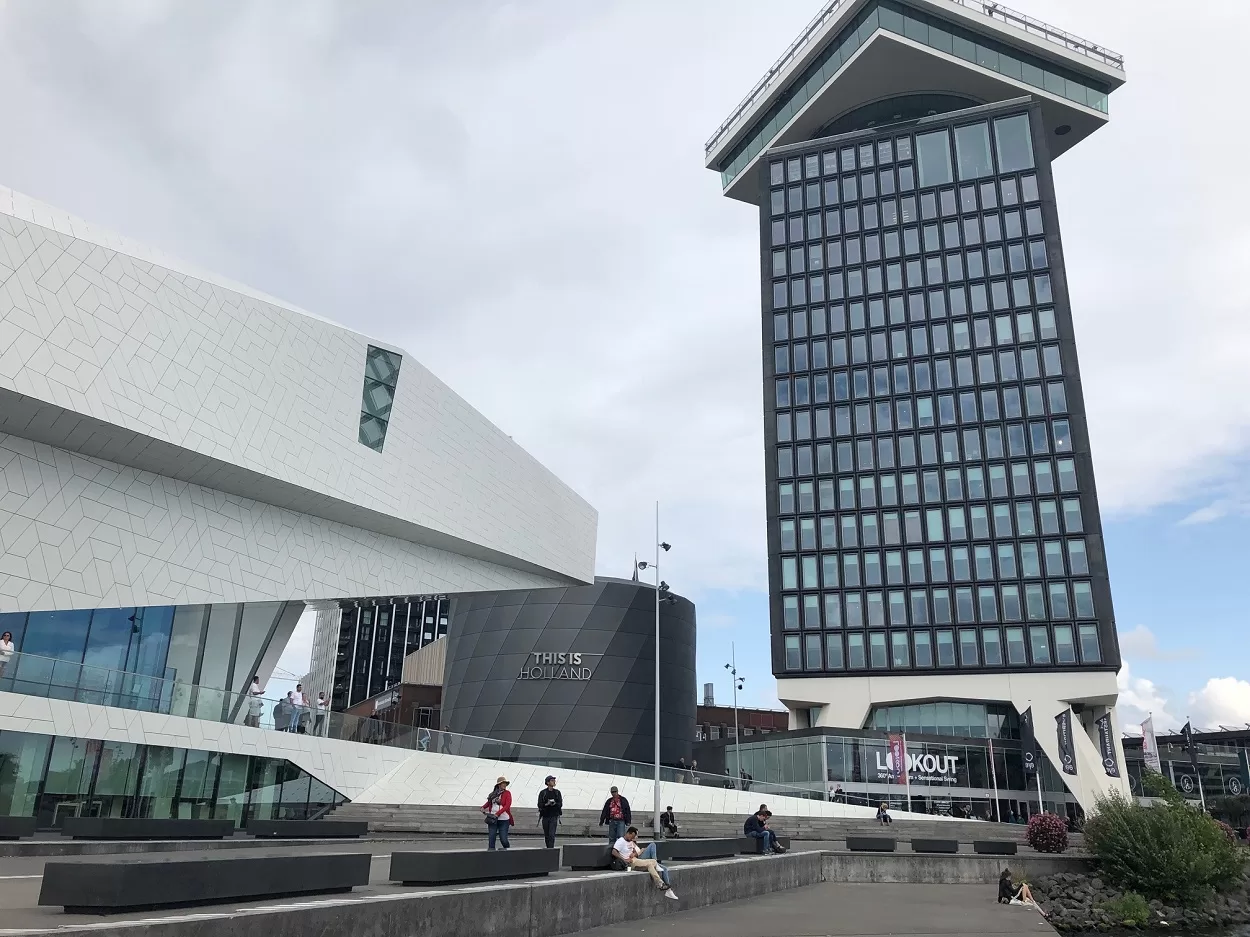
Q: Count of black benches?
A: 11